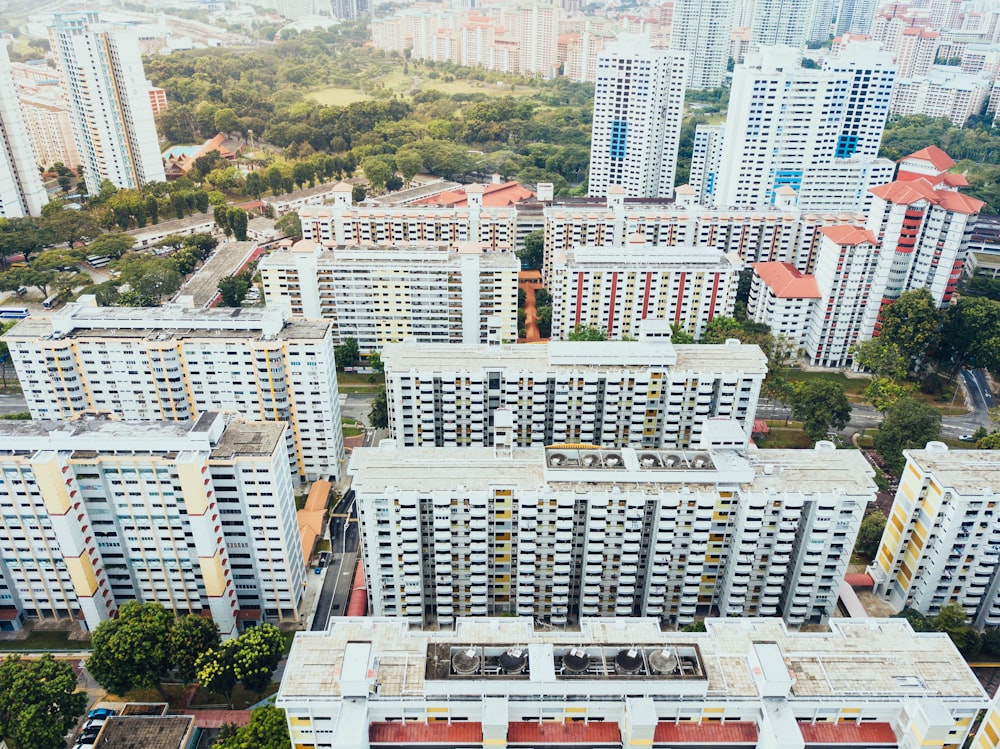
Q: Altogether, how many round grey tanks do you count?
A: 11